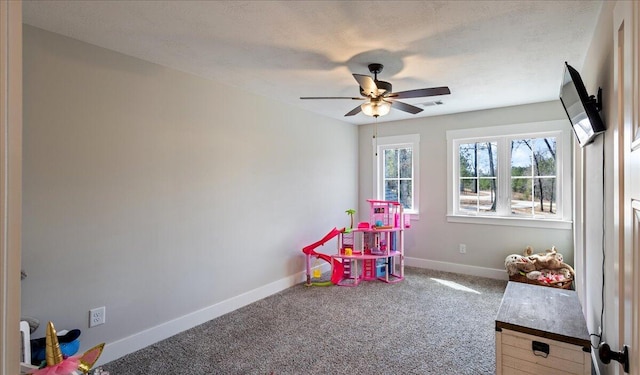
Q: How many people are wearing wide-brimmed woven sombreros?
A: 0